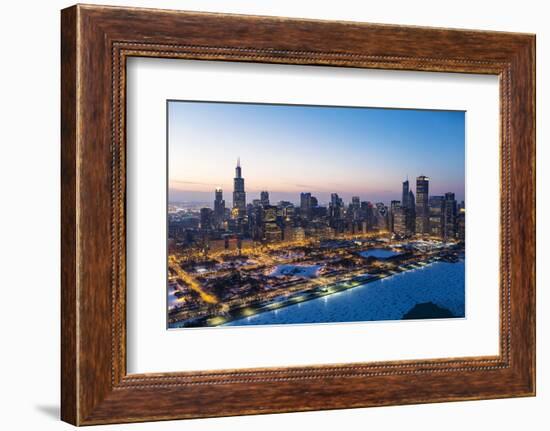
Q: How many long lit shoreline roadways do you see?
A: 1